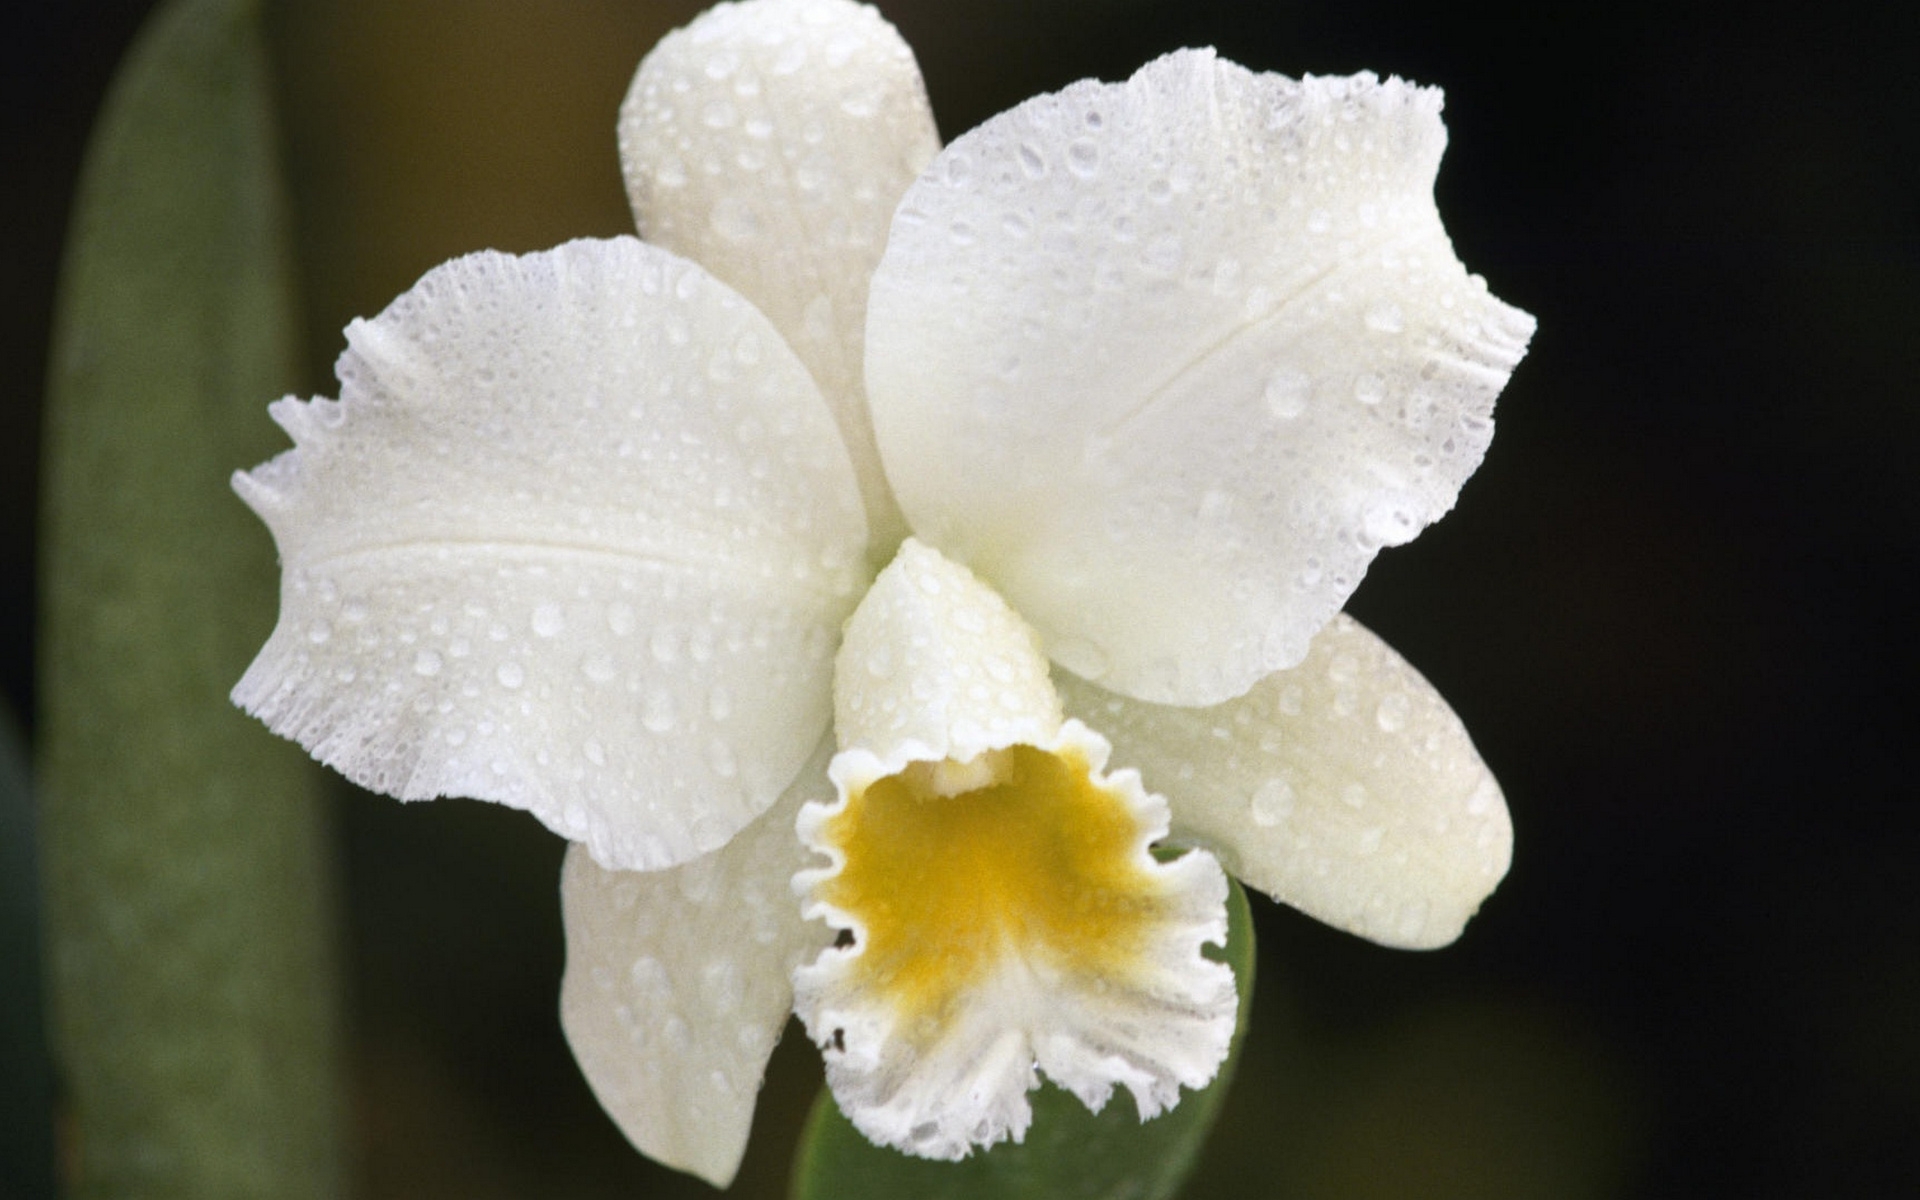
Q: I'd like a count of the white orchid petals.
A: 5